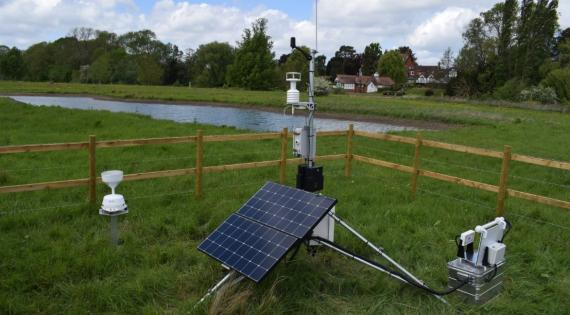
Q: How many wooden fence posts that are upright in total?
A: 6